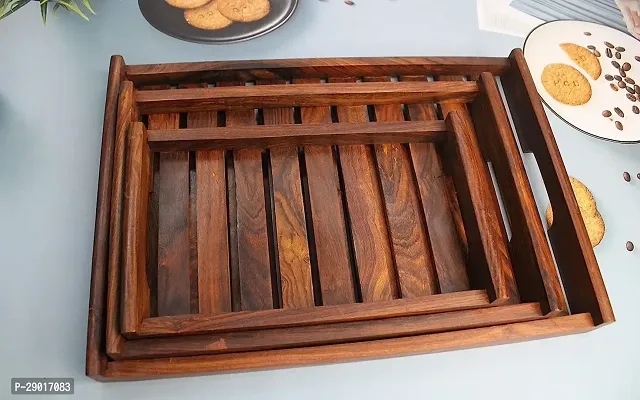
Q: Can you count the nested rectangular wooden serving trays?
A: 3